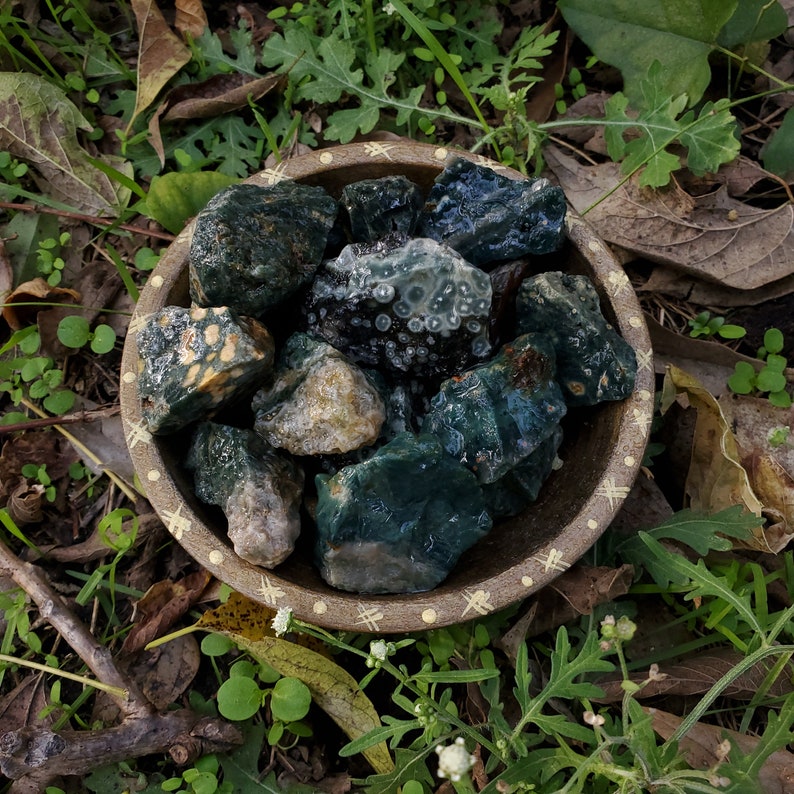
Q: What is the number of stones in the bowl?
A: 13